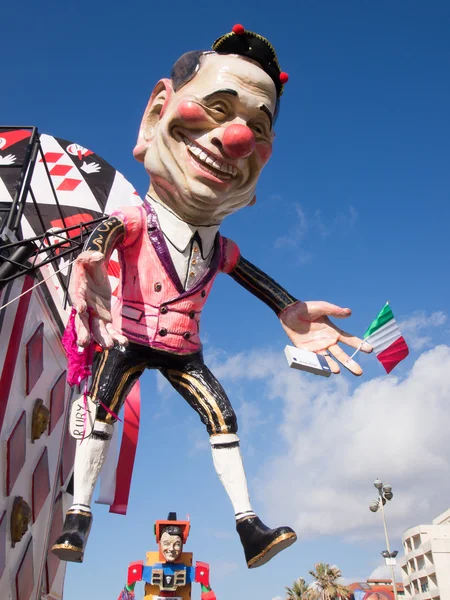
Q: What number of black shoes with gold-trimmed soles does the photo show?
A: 2